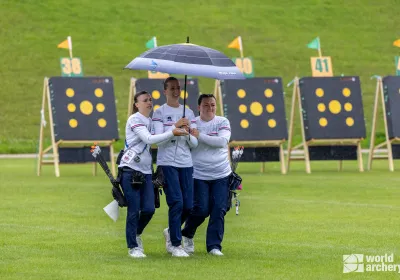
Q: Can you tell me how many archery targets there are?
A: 5